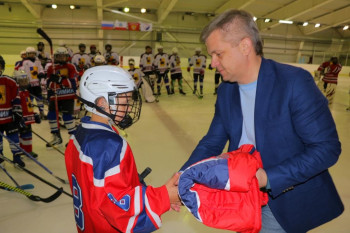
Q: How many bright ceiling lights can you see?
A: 10